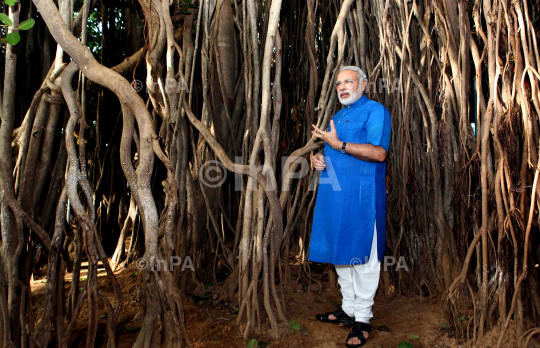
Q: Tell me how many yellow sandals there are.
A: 0